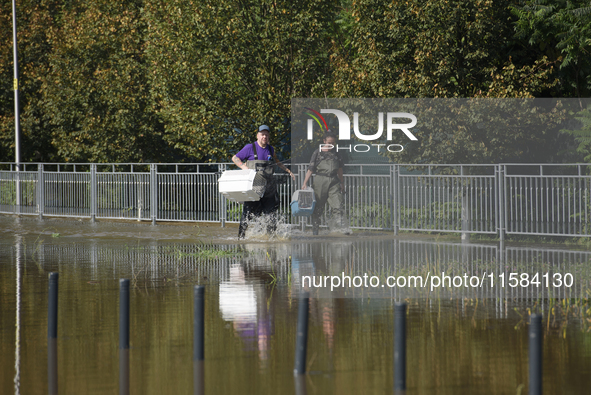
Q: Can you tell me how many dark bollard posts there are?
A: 6